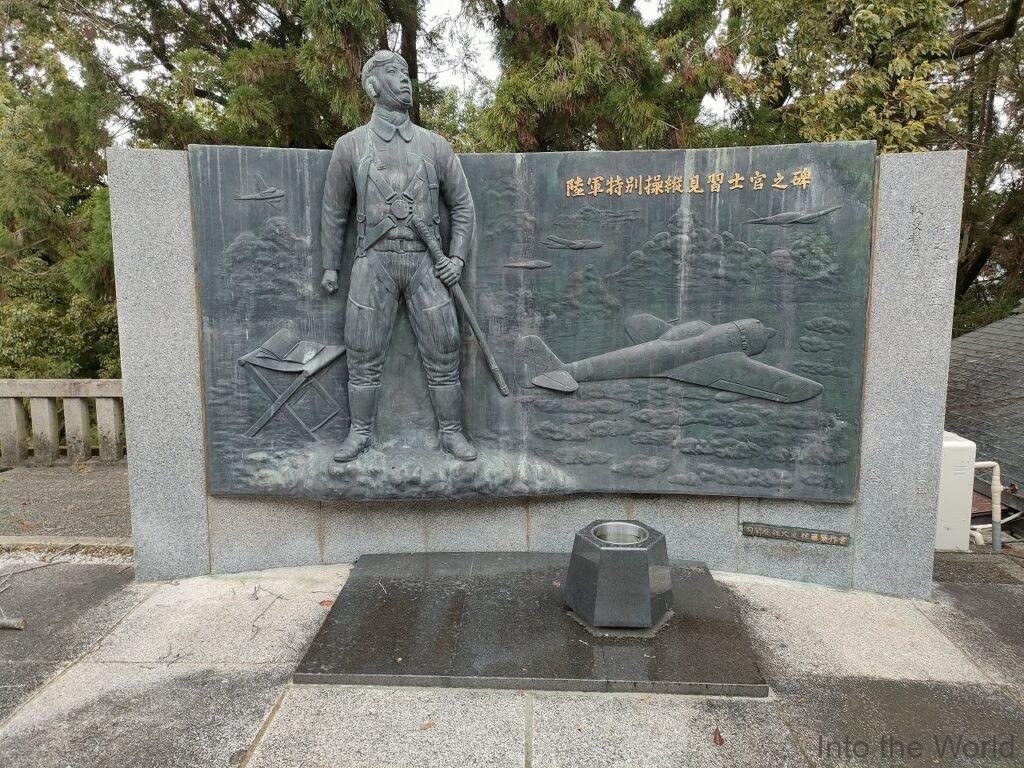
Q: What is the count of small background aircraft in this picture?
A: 4